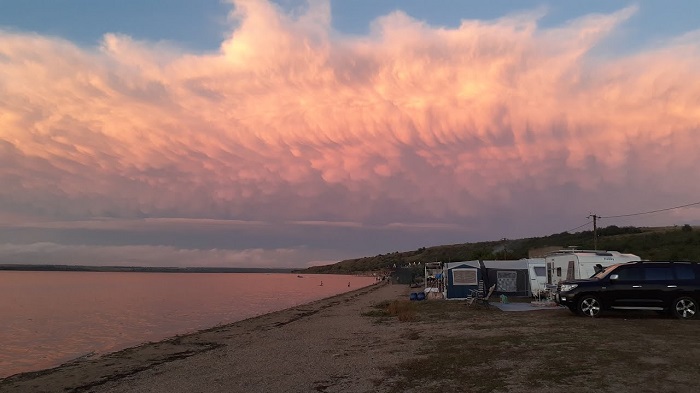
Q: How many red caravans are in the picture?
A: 0